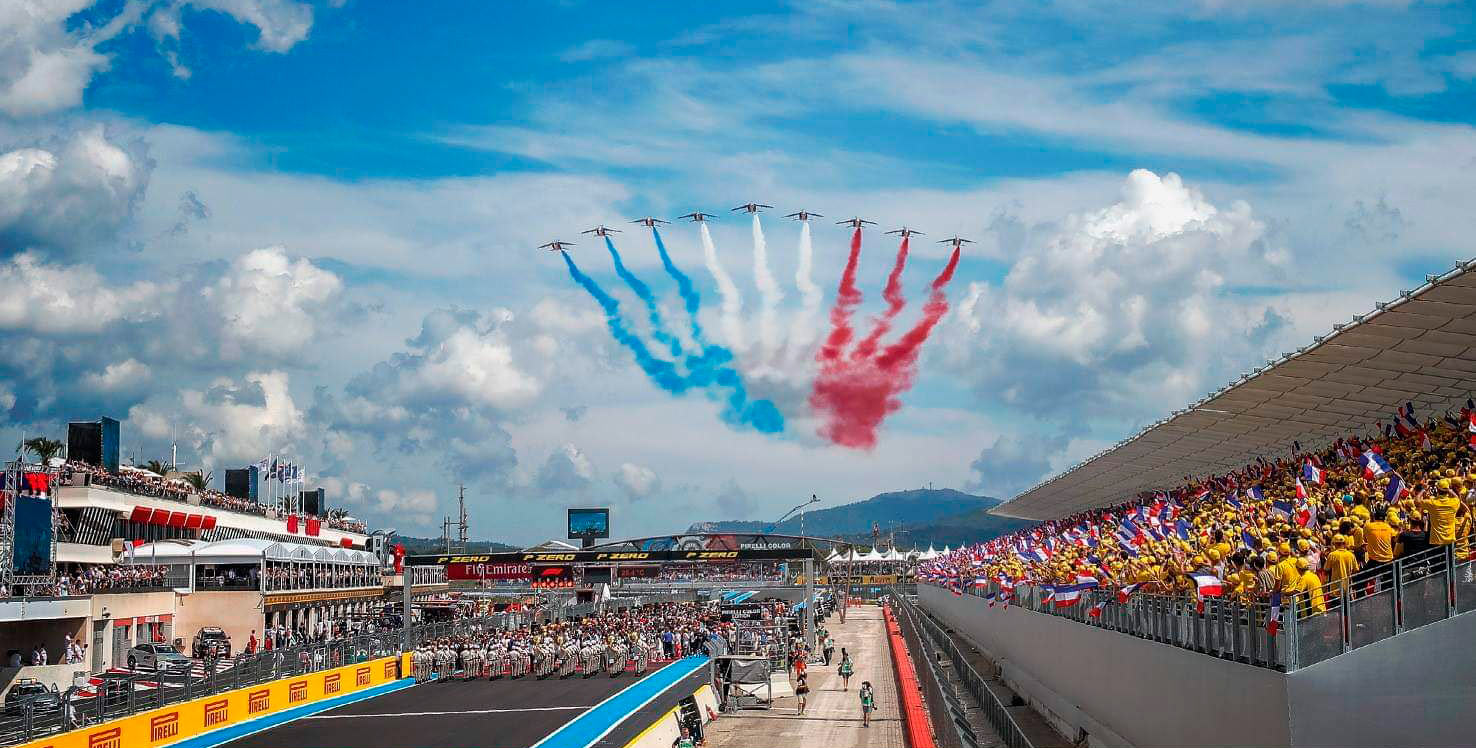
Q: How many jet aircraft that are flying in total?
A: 9